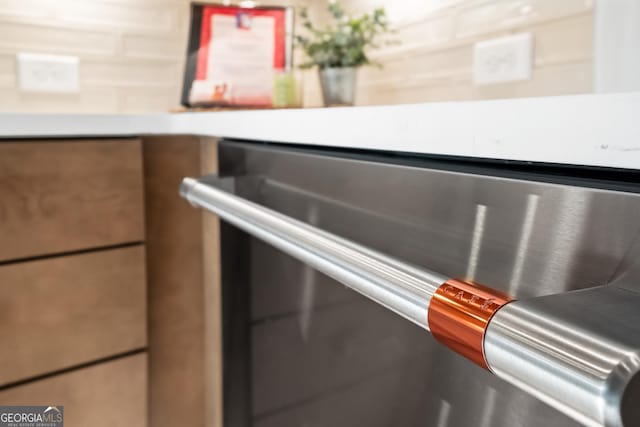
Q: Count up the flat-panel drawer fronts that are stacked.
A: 3